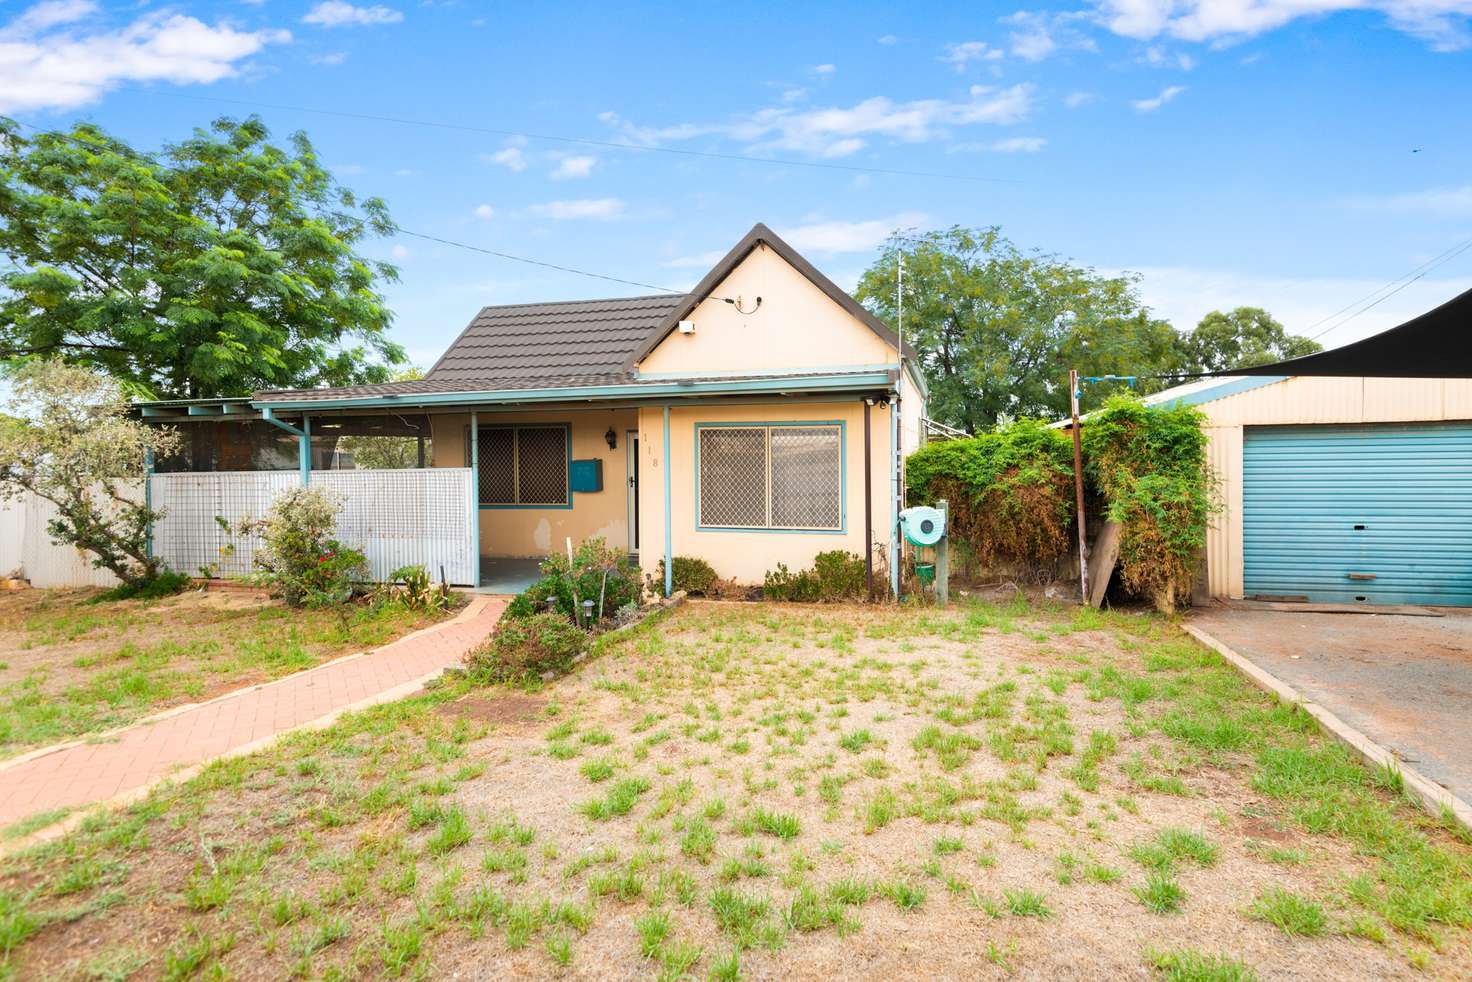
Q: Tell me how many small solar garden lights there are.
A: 2